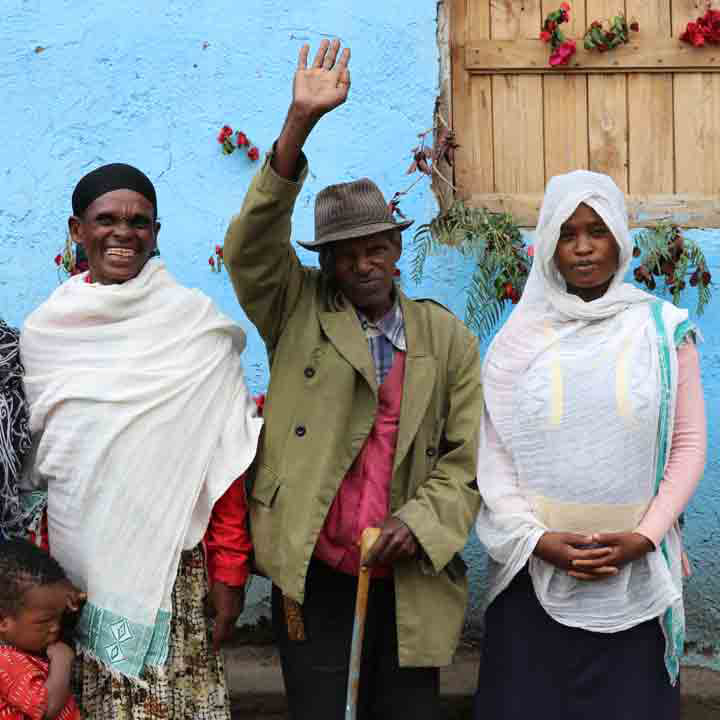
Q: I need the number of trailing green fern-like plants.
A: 2